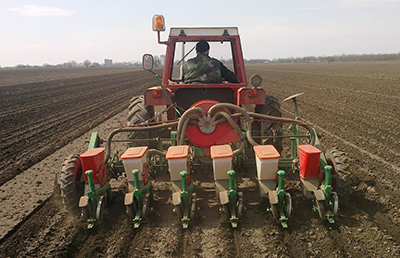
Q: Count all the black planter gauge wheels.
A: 12